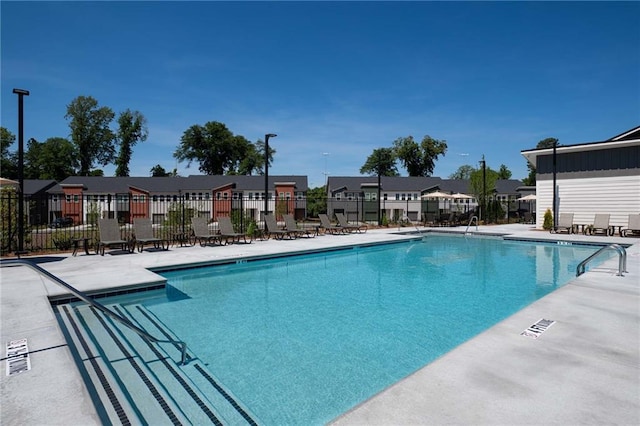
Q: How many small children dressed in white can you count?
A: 0